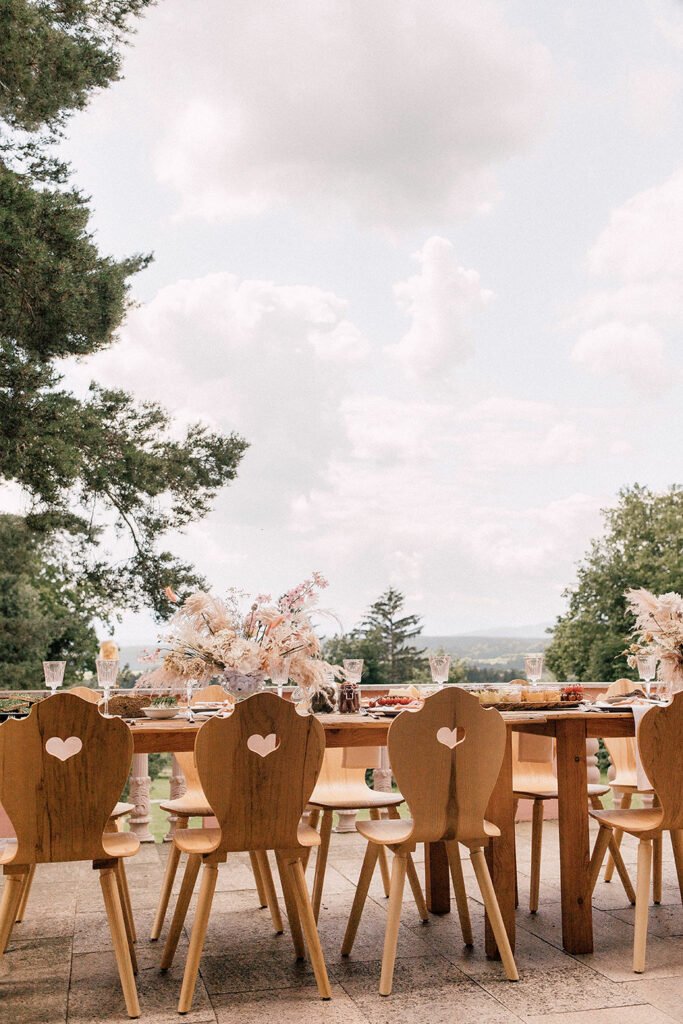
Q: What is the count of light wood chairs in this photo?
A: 9